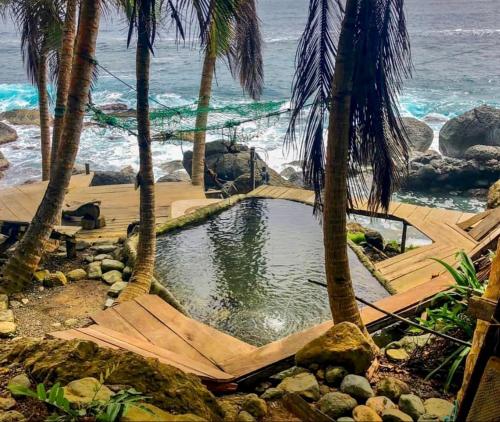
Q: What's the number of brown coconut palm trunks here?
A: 6